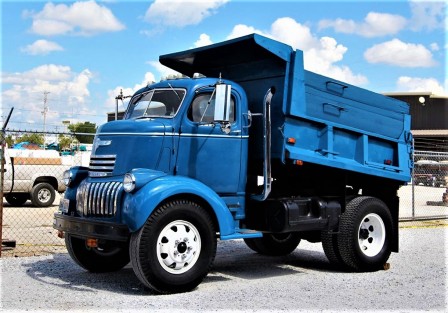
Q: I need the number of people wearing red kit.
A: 0